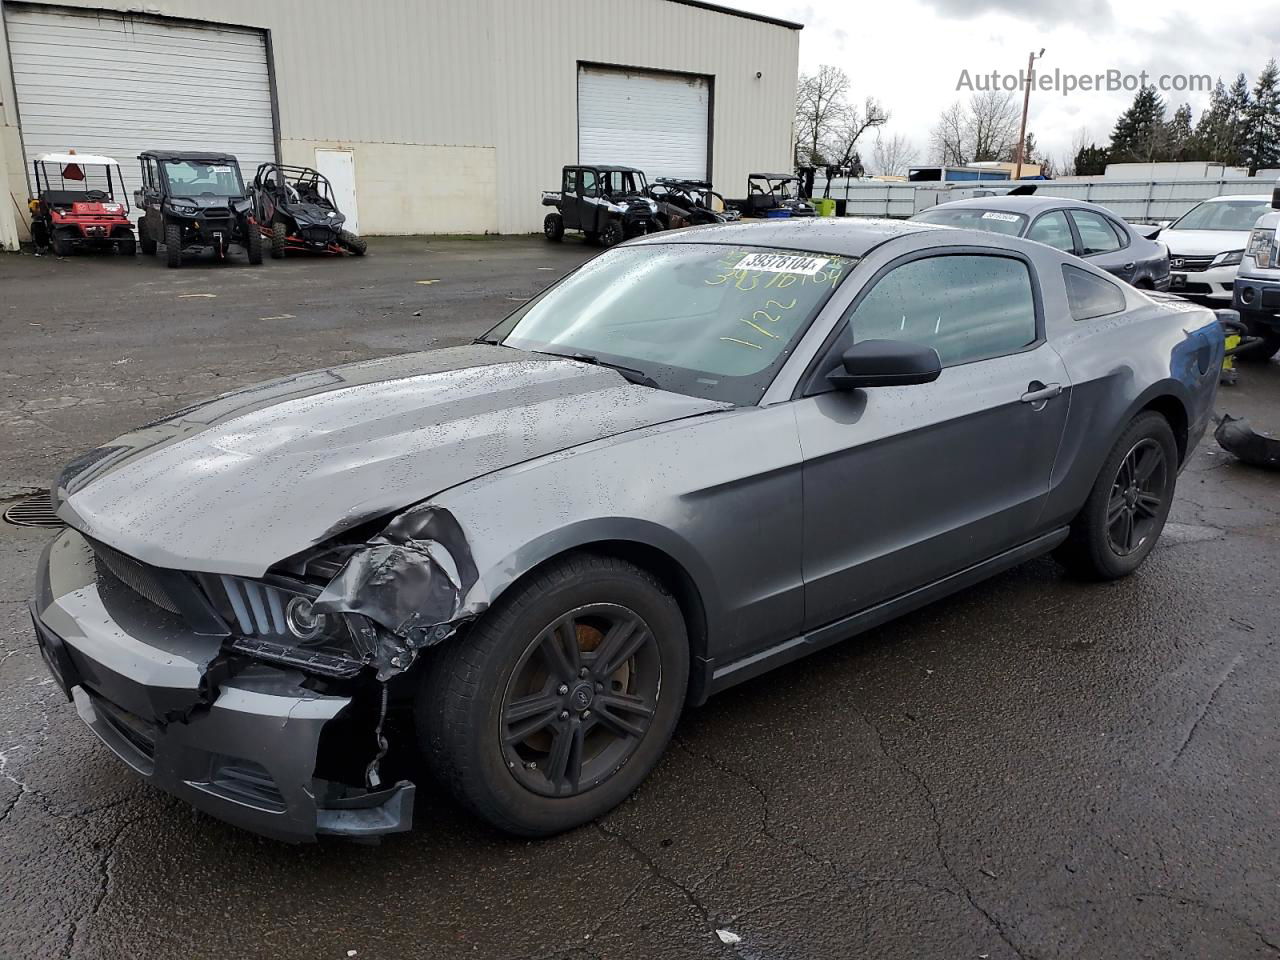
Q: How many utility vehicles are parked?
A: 6